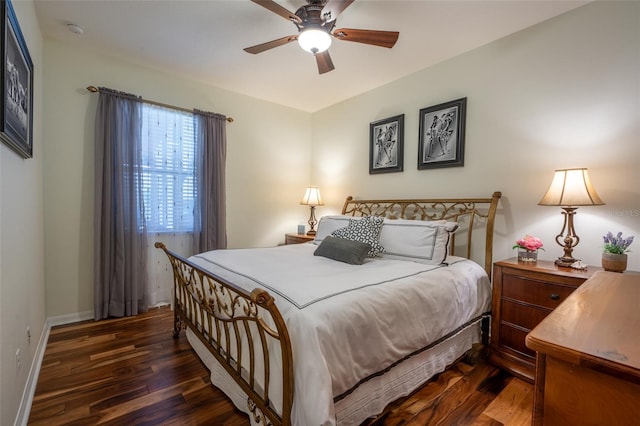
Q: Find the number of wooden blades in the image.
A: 5